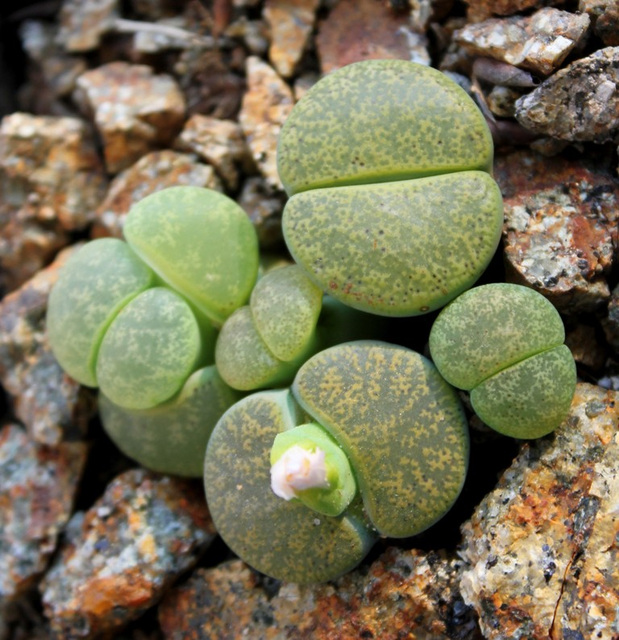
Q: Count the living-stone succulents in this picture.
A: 5